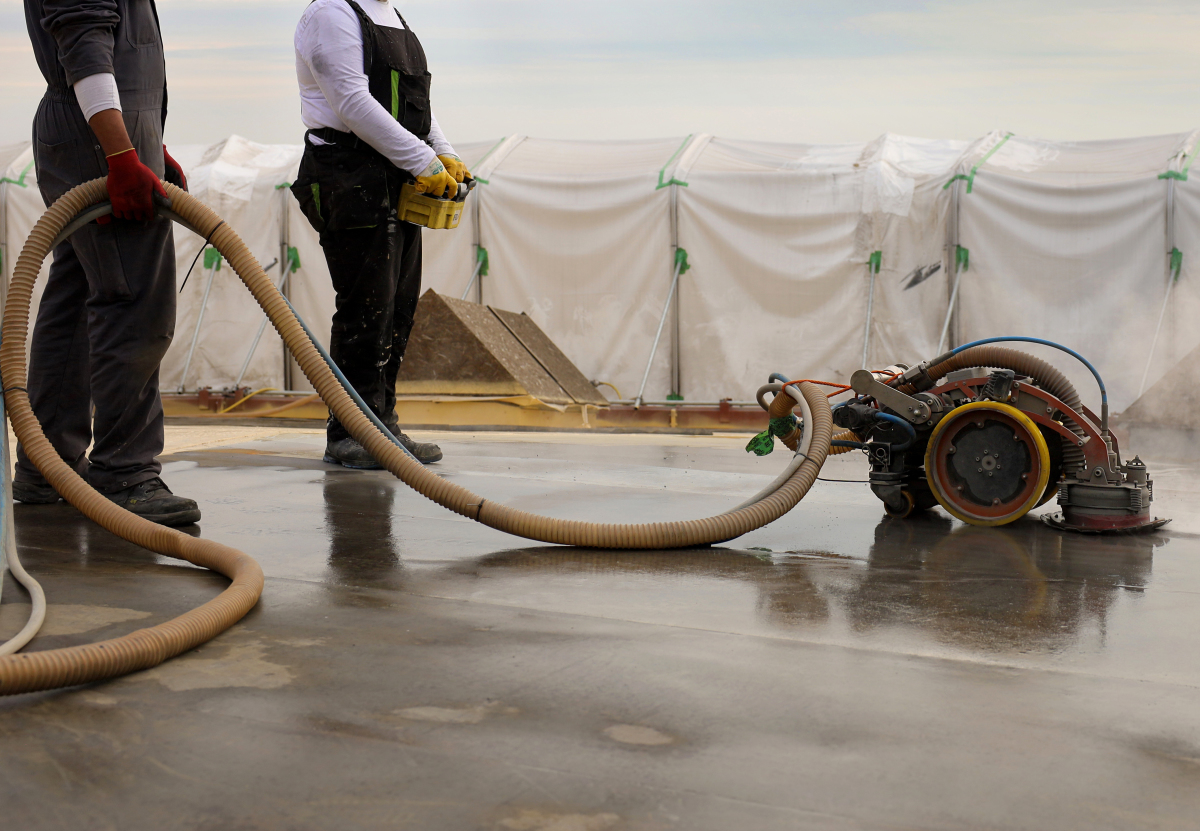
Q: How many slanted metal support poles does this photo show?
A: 7